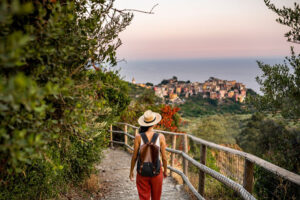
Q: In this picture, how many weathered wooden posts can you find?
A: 7